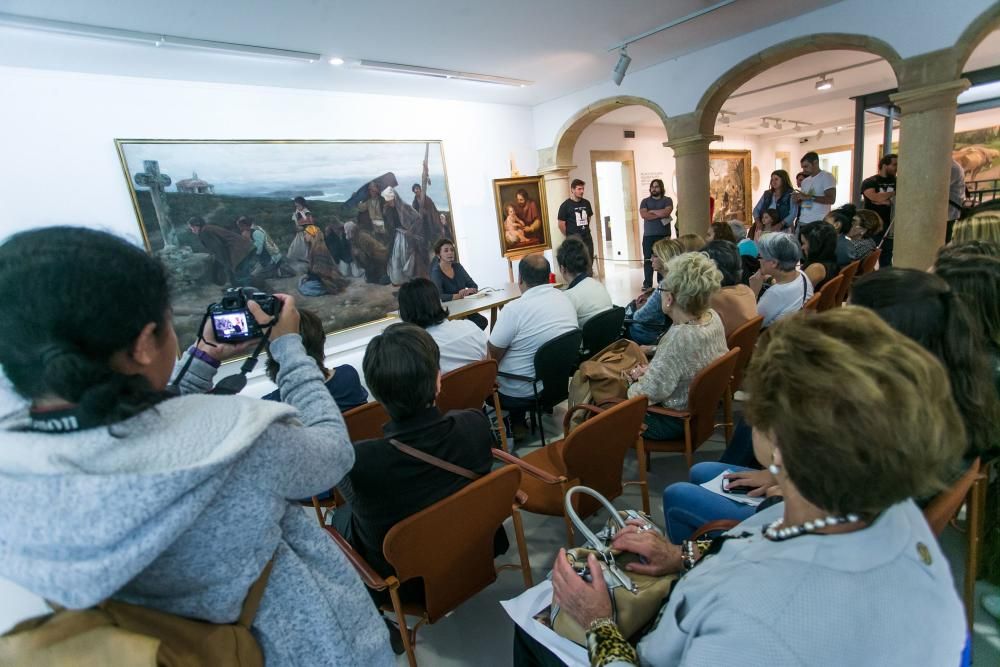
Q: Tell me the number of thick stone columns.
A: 3